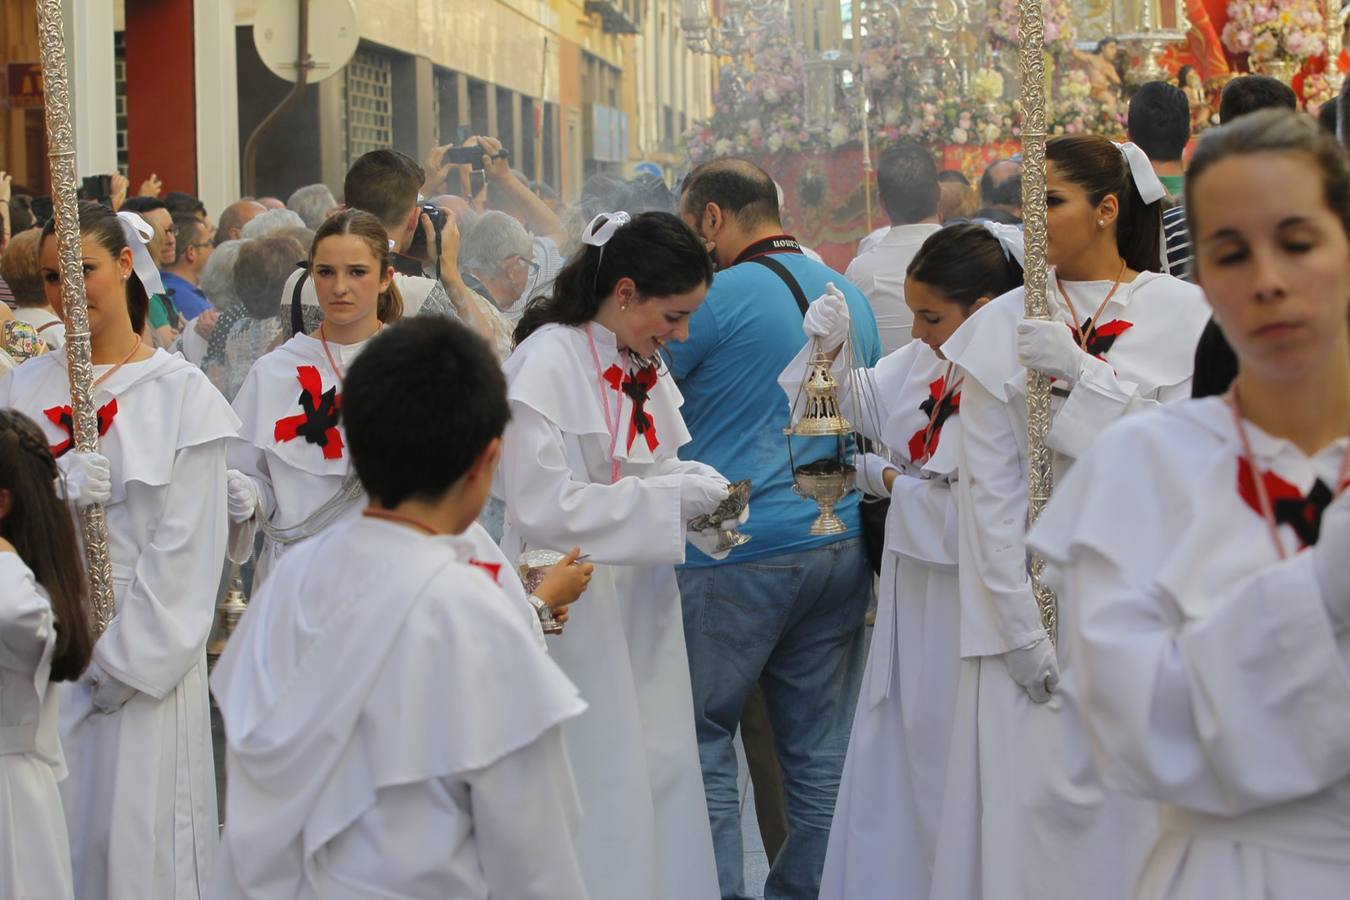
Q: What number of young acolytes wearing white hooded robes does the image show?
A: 8